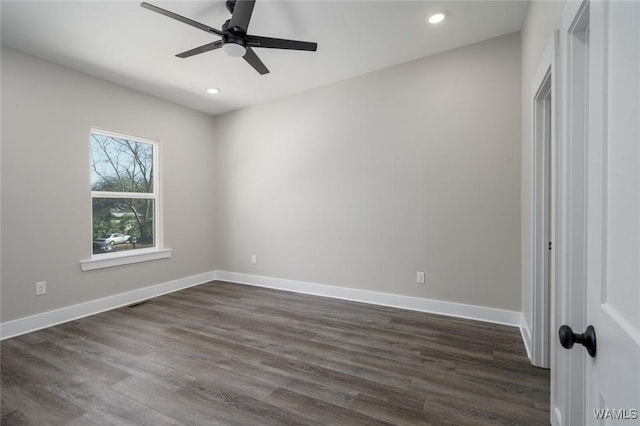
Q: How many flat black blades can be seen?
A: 5